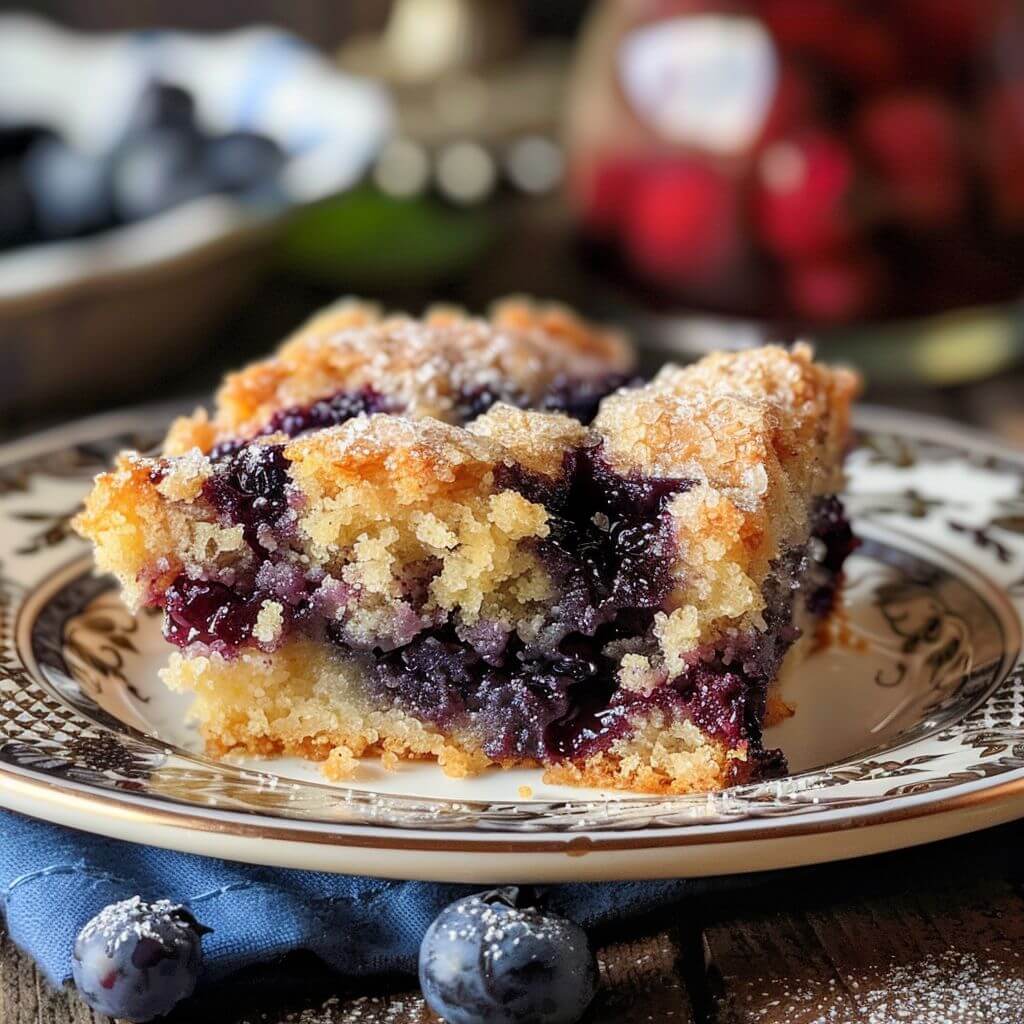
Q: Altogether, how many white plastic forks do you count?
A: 0